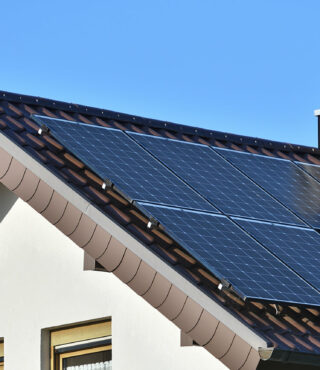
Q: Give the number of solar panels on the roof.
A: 6